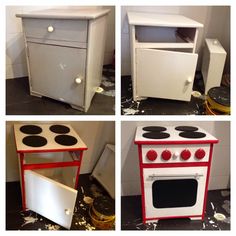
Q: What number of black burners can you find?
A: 8